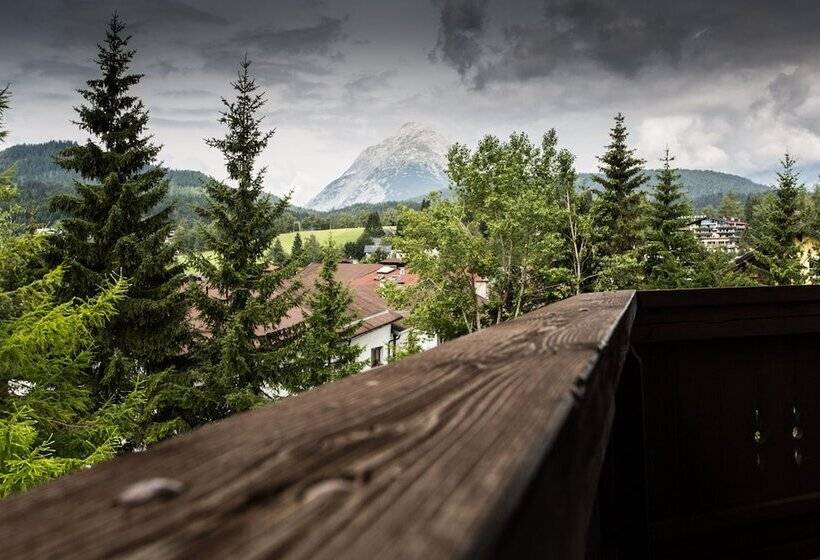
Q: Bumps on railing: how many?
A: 2